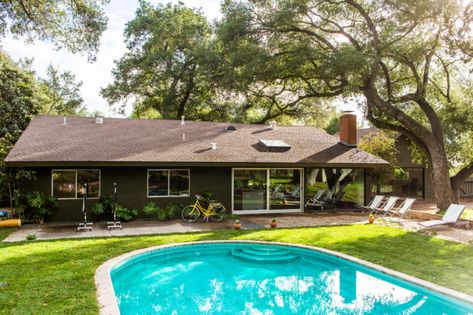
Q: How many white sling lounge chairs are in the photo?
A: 4